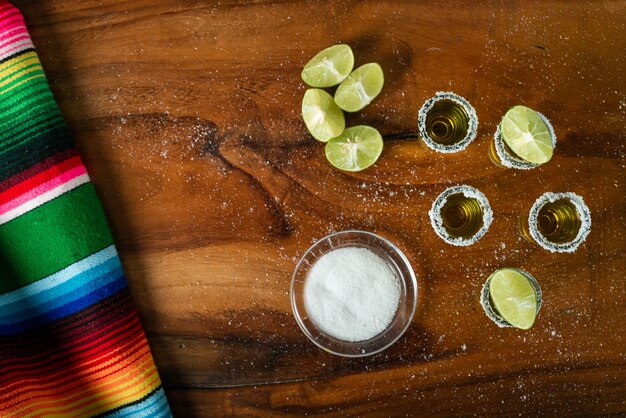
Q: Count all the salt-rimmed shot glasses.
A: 5